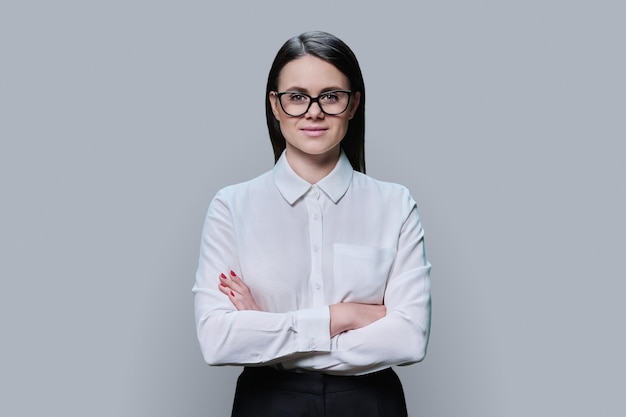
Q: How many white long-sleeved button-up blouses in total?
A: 1